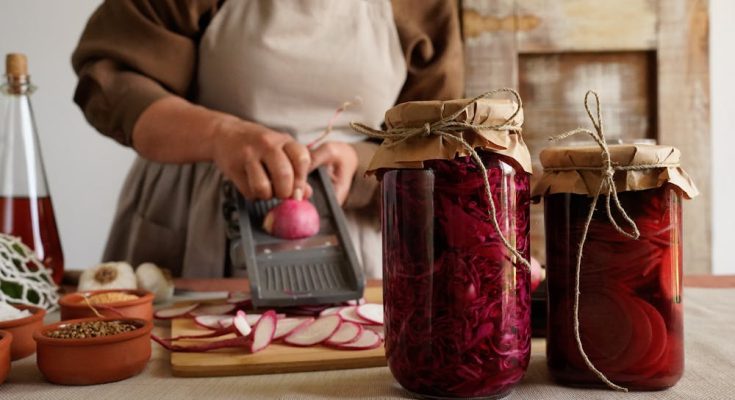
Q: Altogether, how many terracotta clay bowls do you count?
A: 4